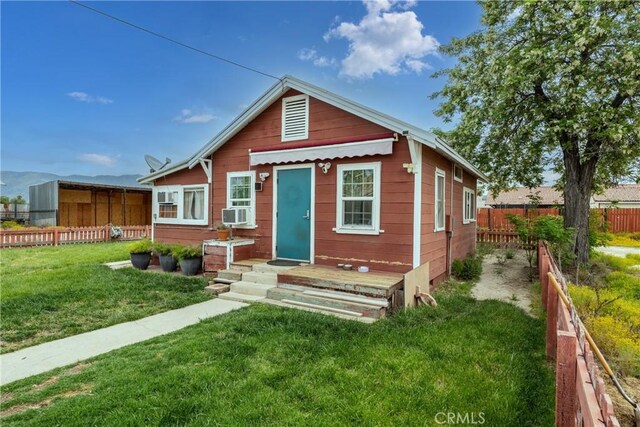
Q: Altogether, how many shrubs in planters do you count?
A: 3